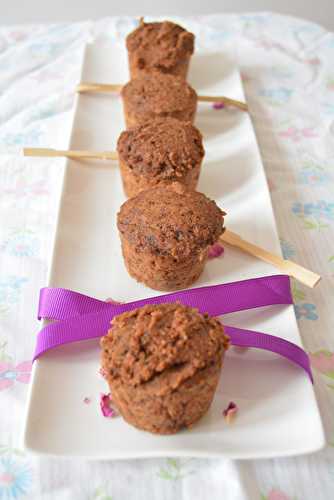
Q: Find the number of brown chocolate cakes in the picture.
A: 5